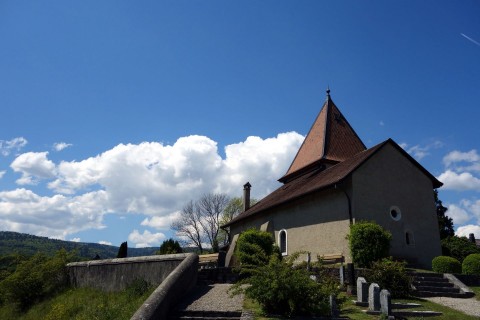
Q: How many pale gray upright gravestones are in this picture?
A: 3